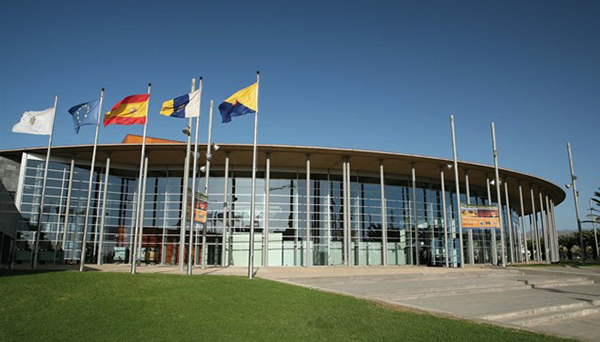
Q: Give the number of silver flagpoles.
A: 5